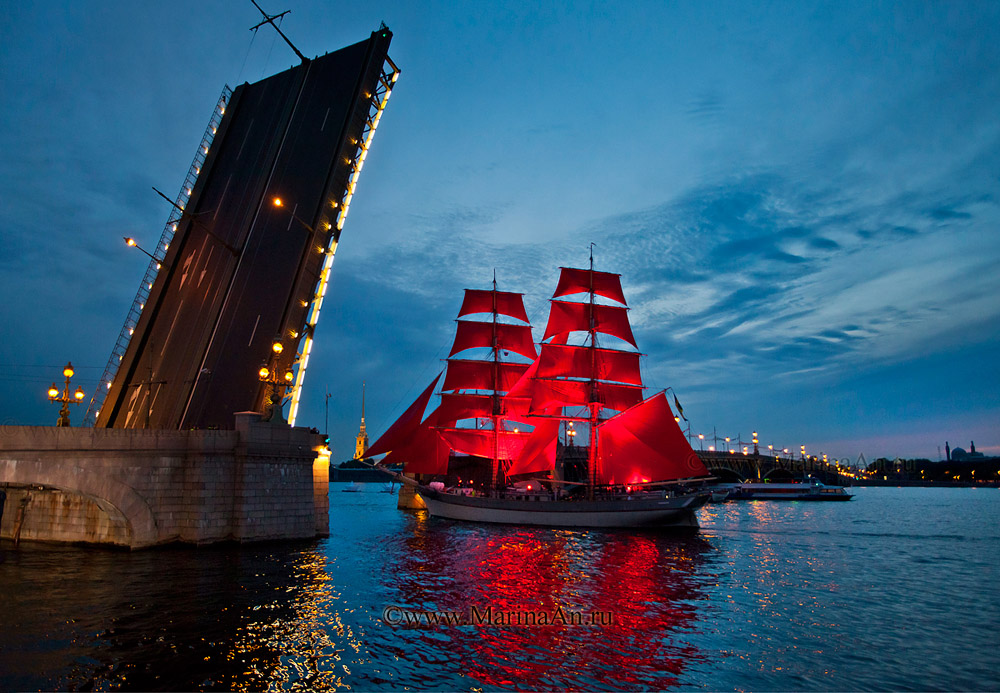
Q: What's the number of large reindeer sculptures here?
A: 0